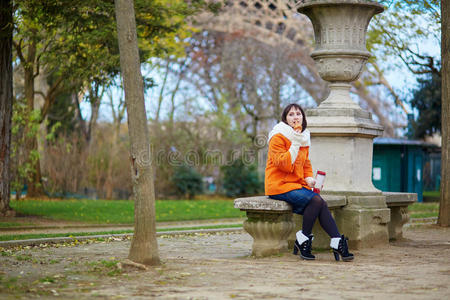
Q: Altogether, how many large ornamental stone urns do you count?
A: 1